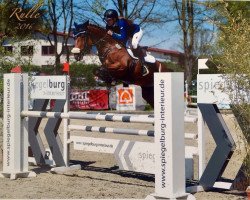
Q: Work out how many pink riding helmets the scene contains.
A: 0